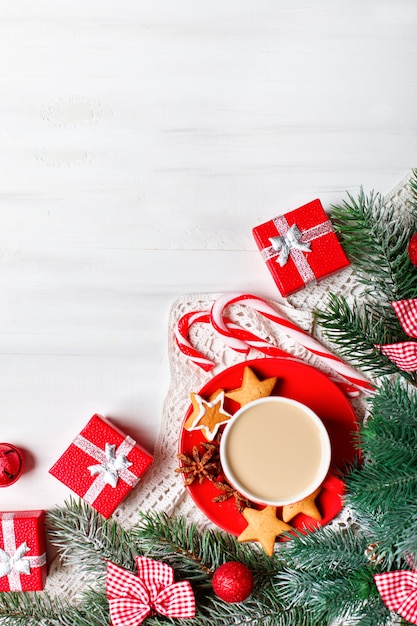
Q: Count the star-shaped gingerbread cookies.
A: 4